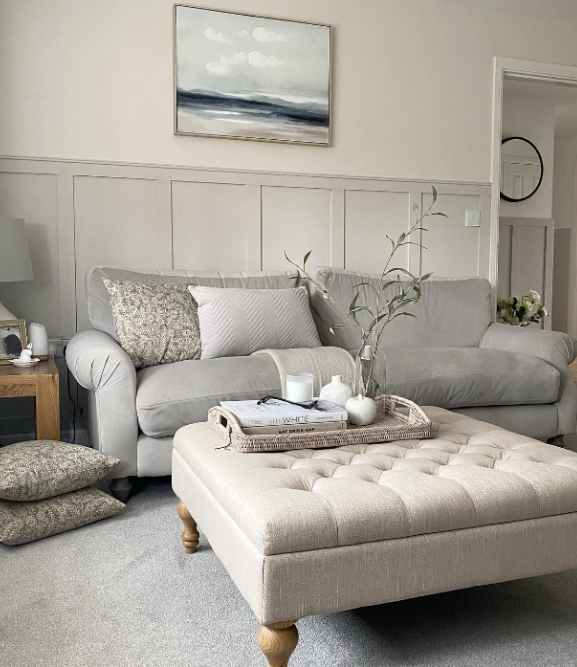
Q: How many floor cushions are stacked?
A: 2